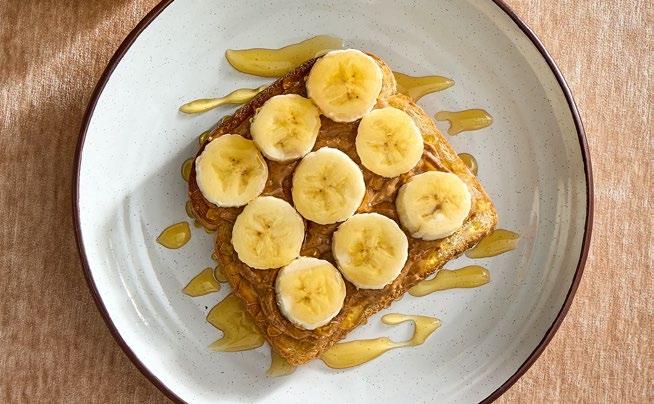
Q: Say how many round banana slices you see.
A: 9